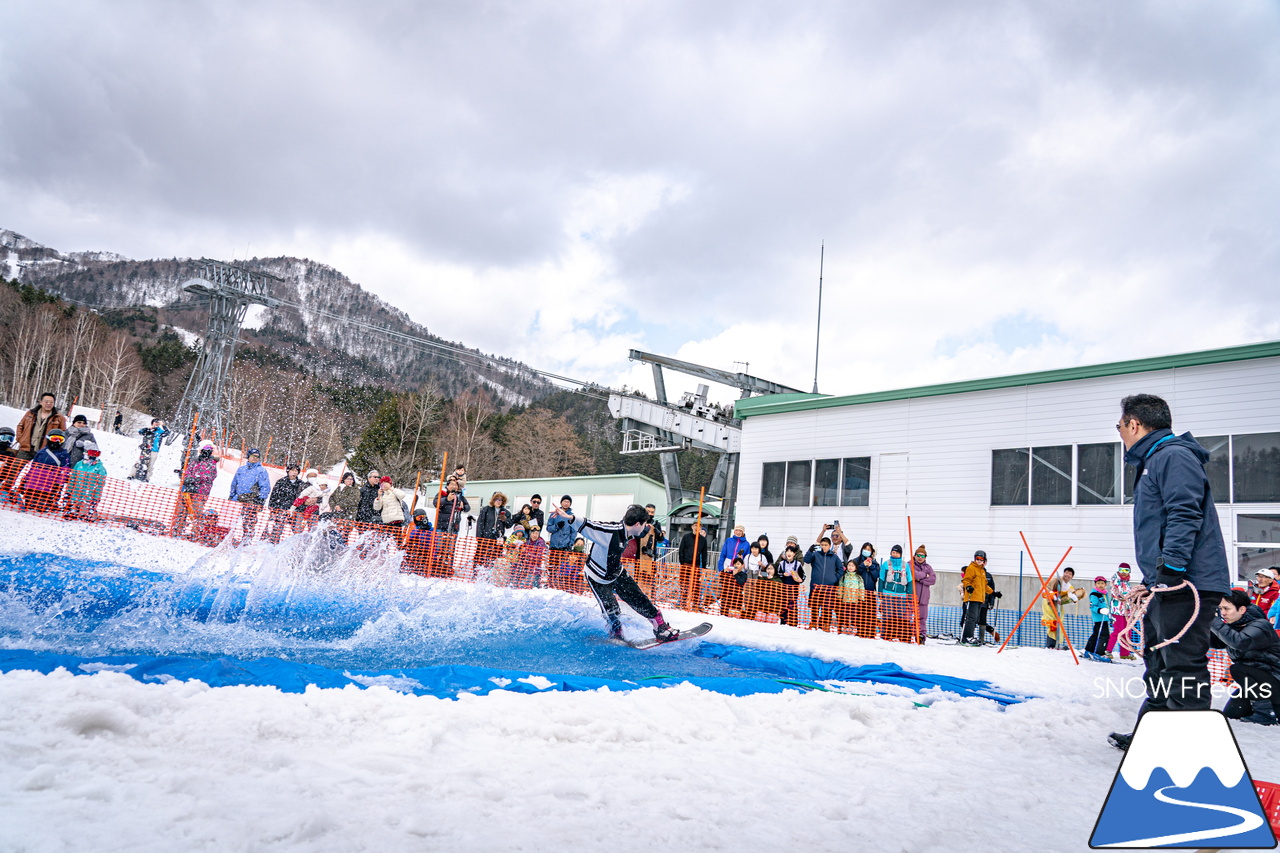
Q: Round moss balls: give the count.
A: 0